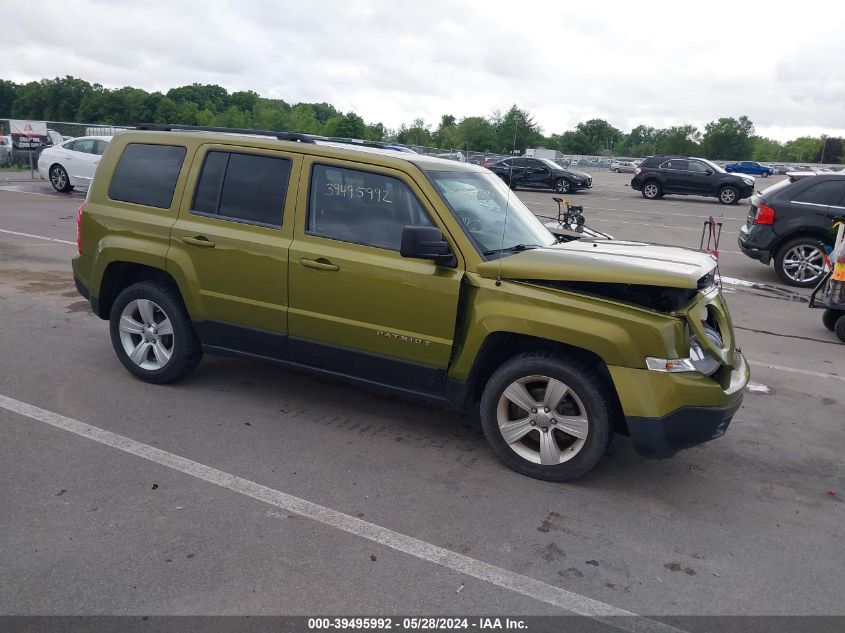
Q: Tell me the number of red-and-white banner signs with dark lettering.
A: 1